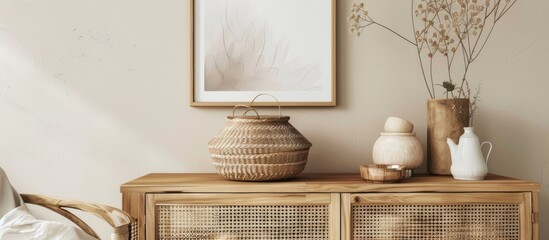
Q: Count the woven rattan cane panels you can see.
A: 2